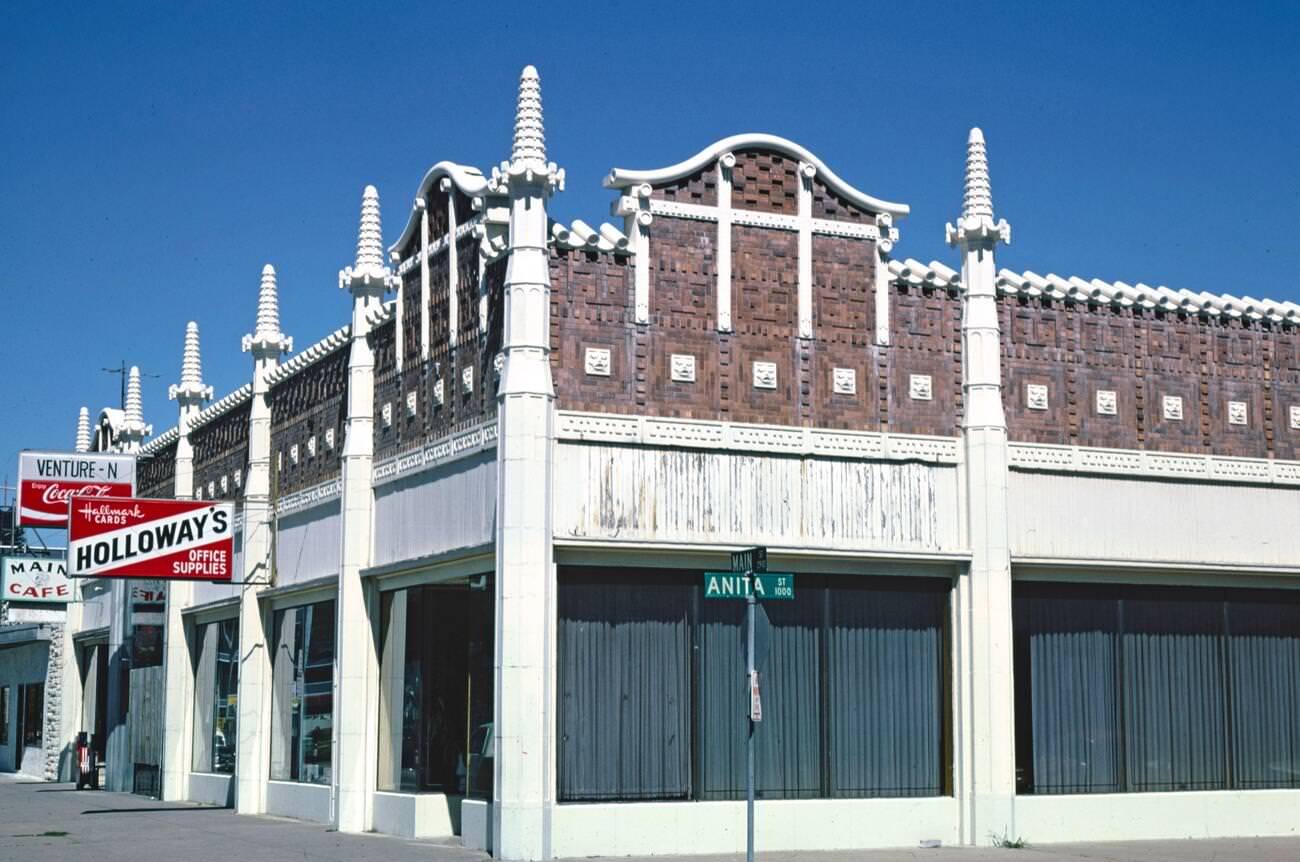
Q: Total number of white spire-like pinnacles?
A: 7